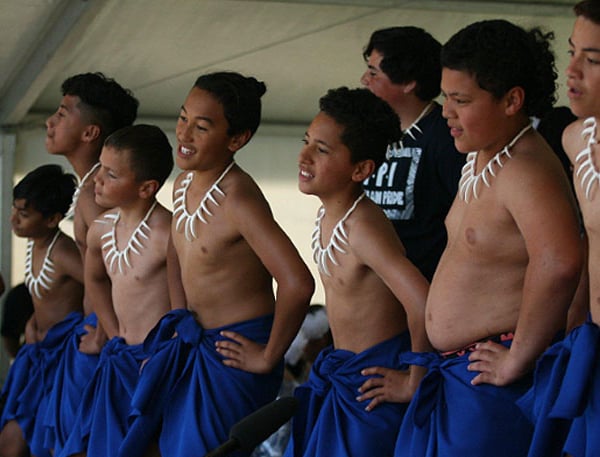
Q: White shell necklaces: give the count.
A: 8